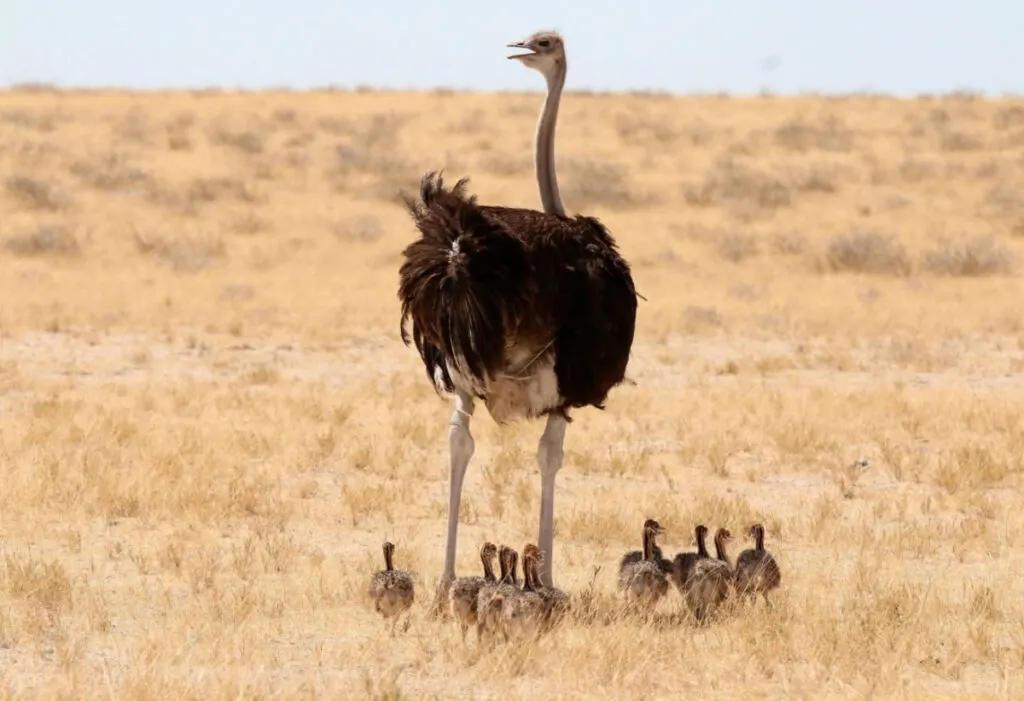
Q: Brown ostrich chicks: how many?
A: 11